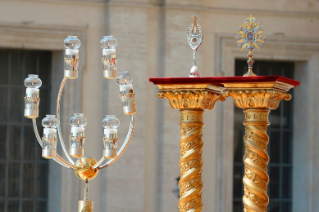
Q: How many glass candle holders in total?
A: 7